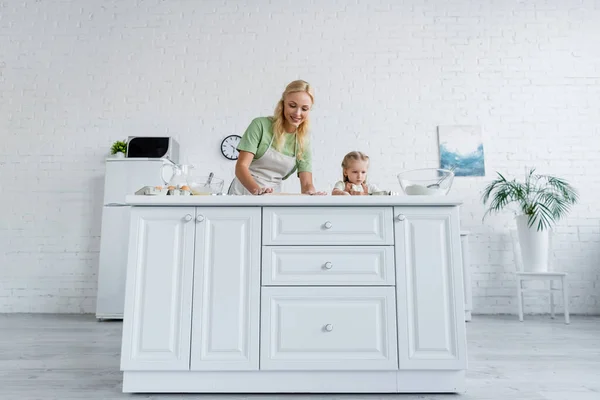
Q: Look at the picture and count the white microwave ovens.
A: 1